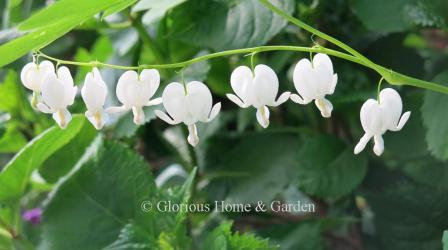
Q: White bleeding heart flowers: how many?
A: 8